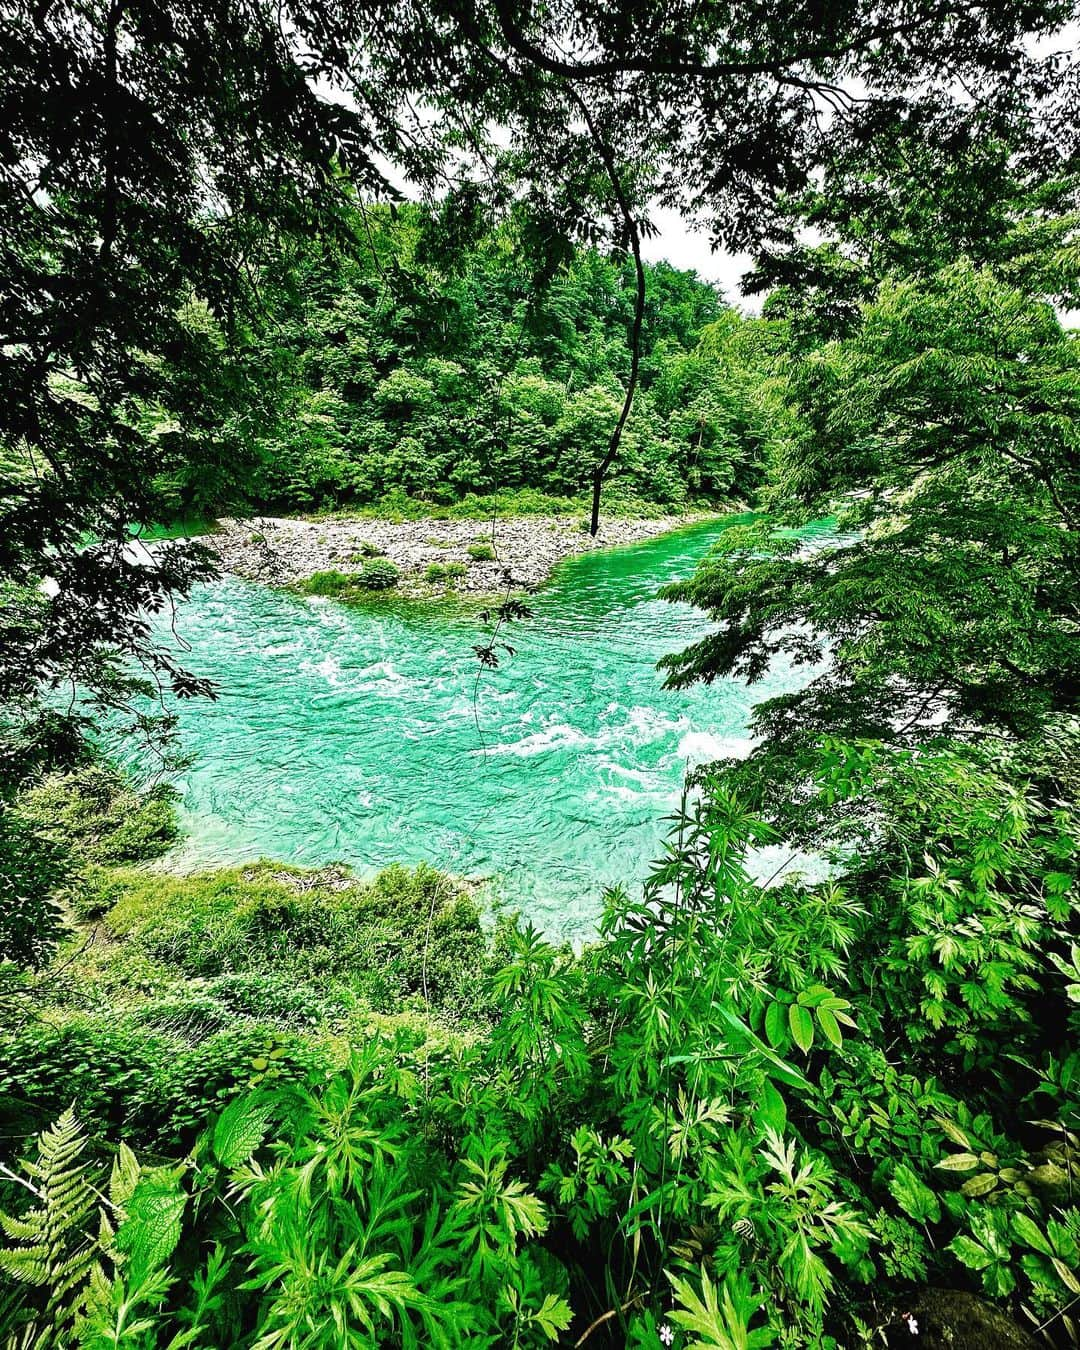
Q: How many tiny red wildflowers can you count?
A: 0